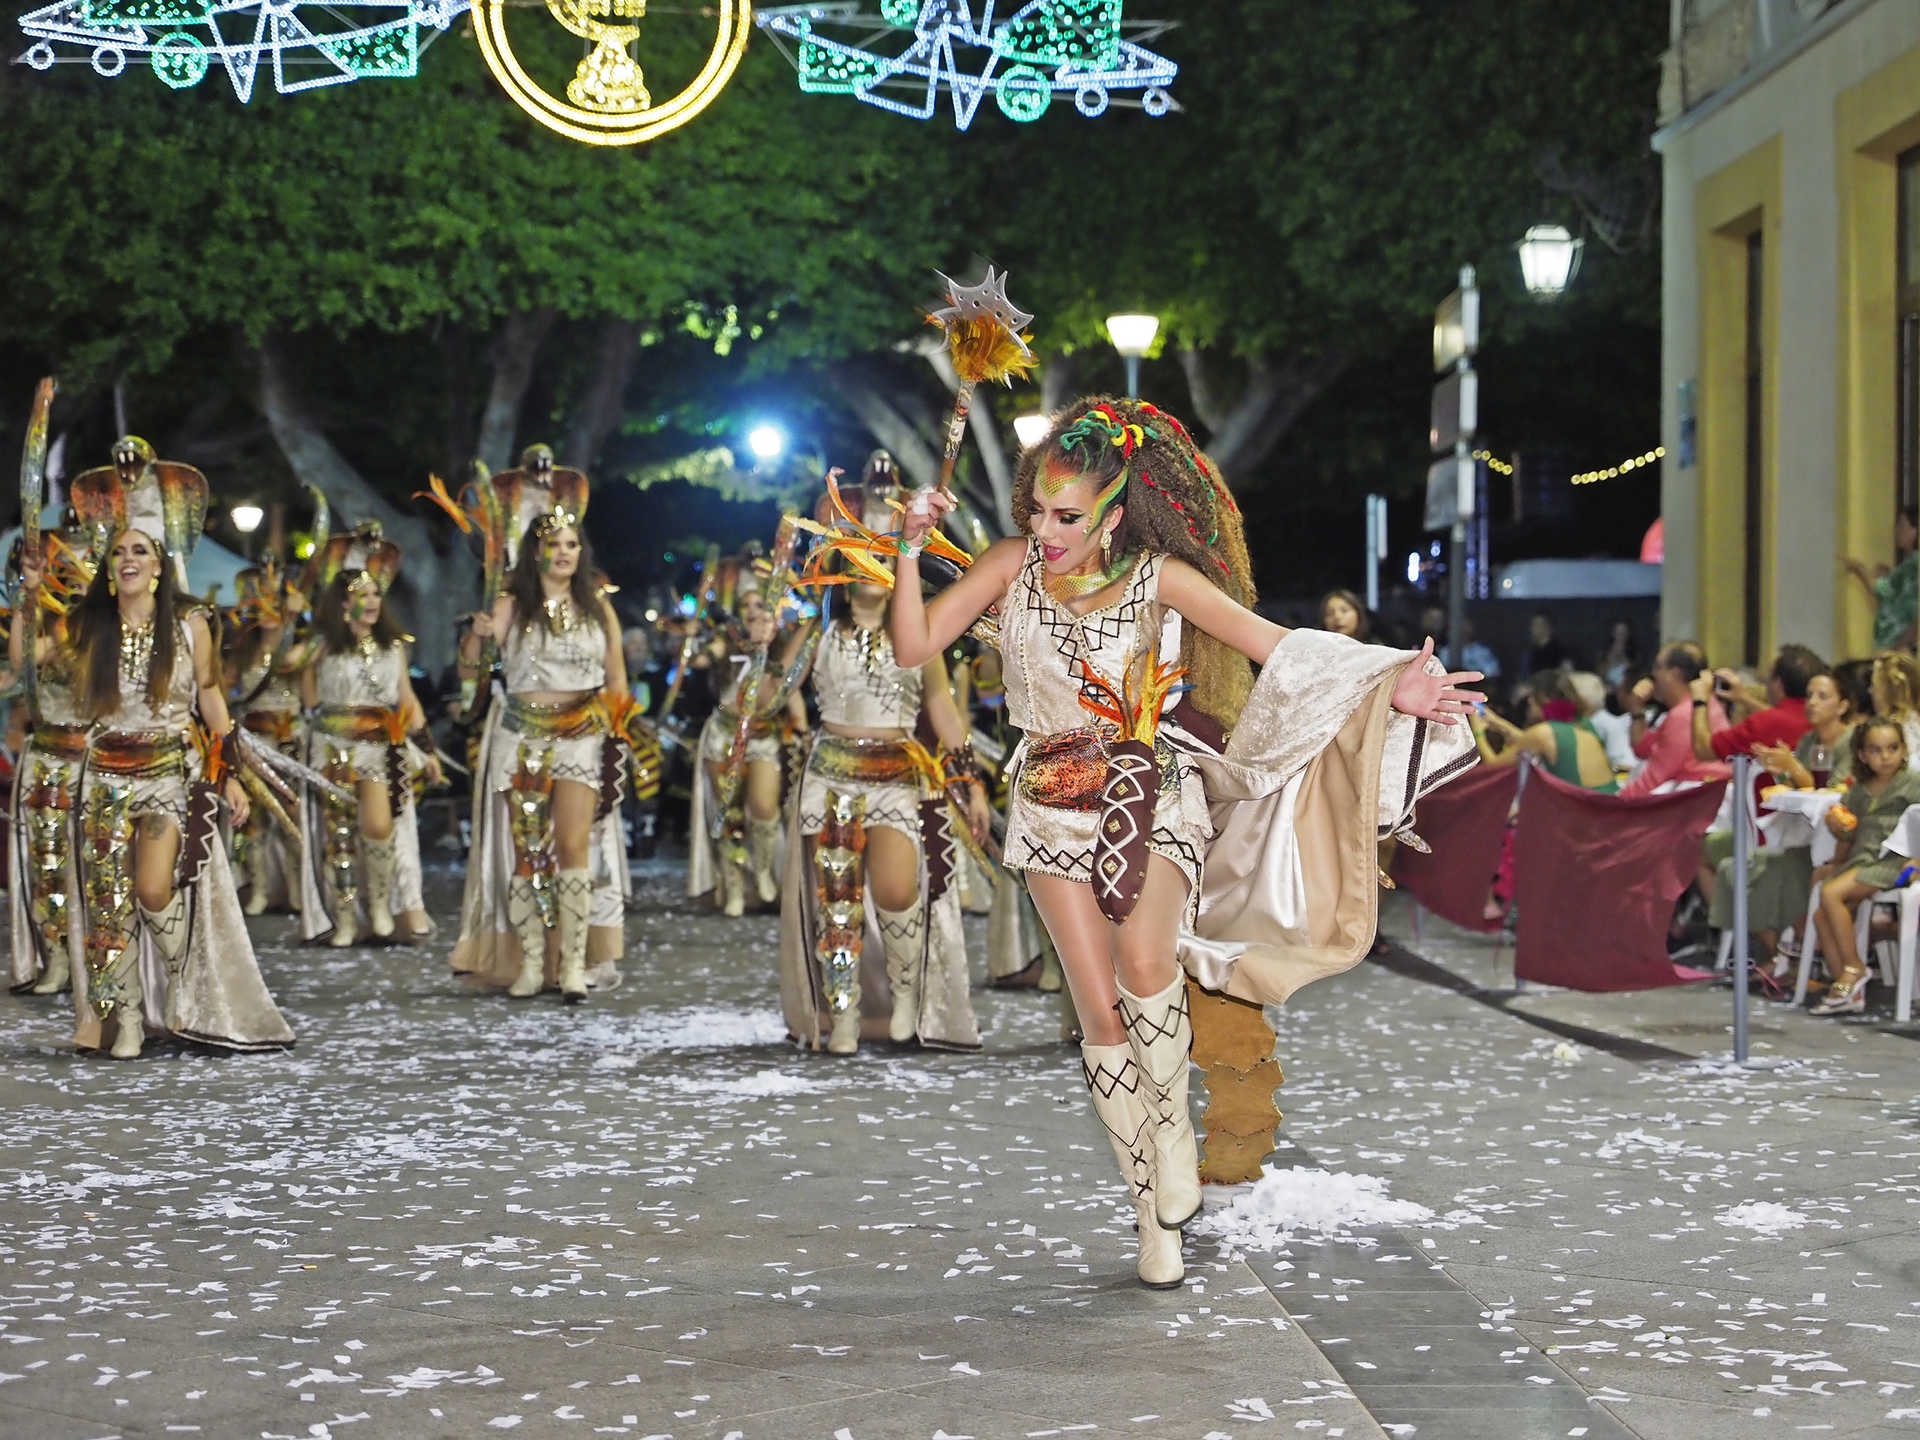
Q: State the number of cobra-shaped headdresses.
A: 7